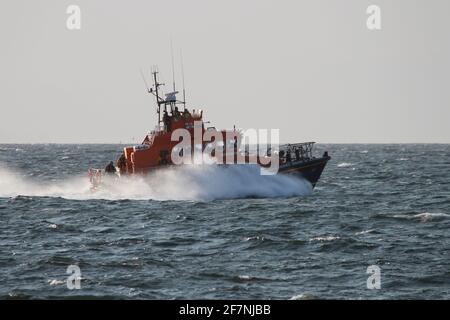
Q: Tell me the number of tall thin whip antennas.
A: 2